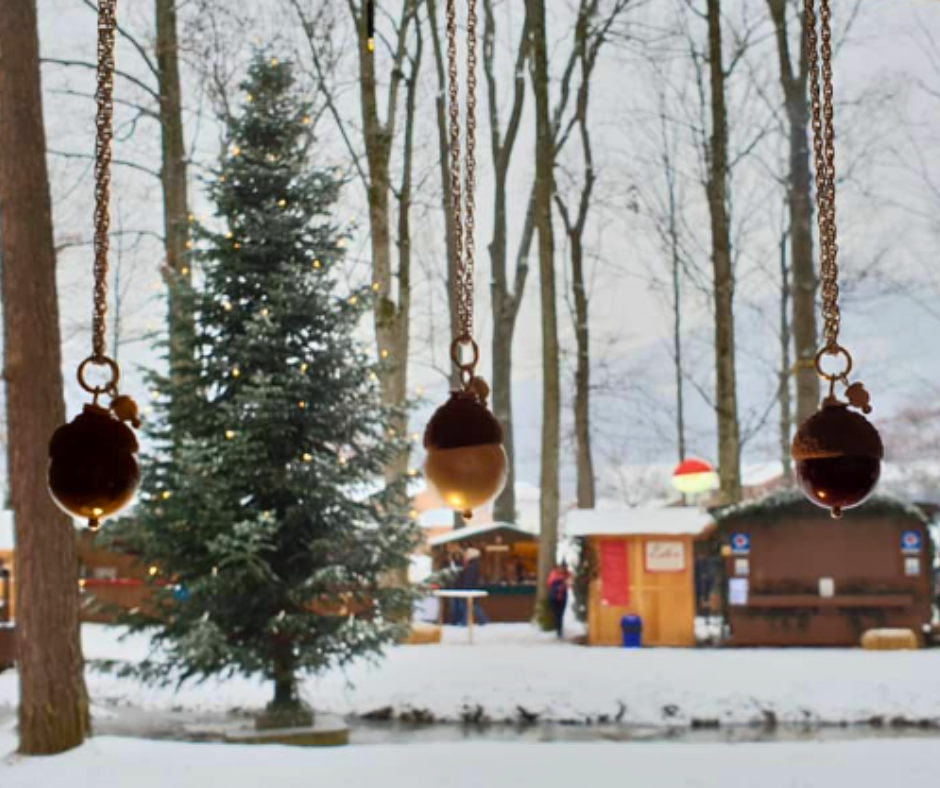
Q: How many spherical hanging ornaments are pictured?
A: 3